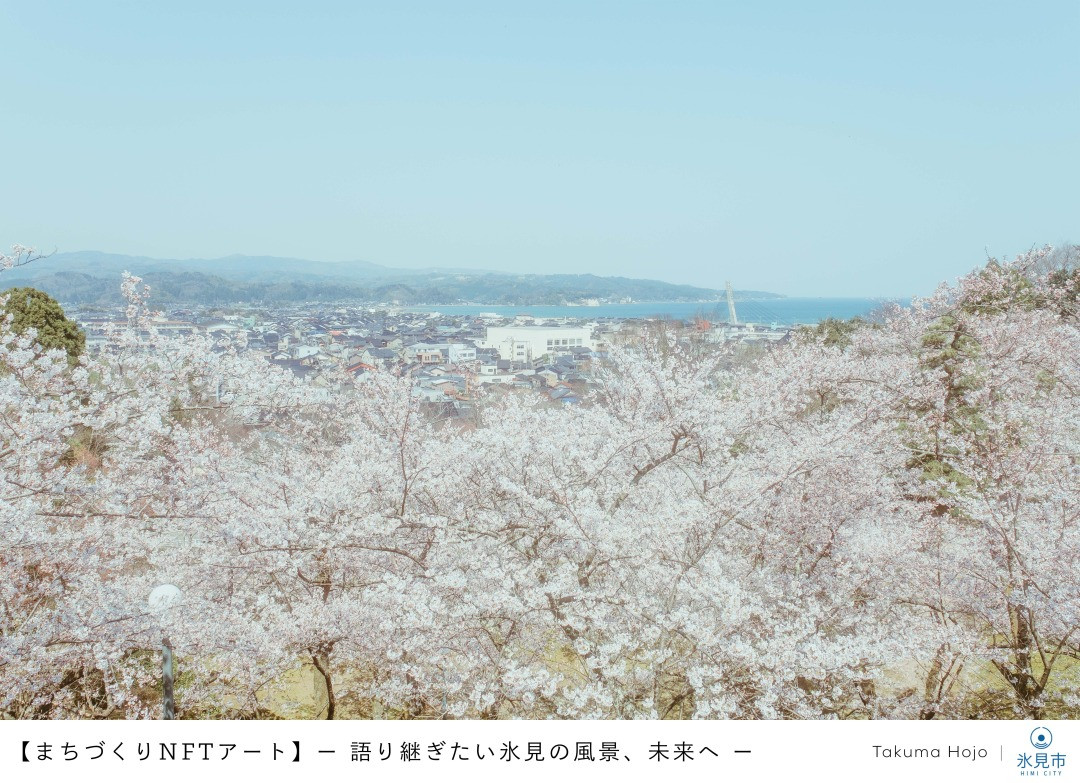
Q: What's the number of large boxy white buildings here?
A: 1